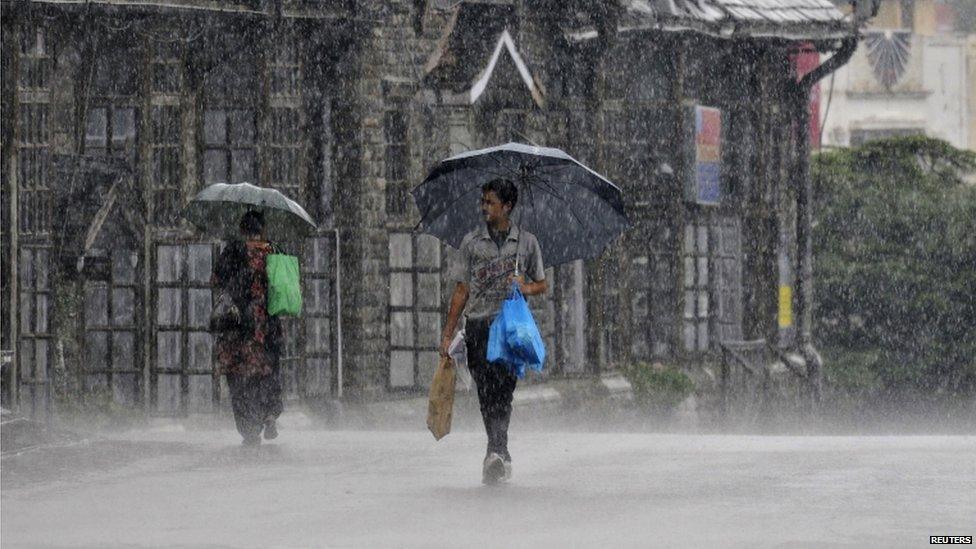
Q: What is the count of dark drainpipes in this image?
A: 1